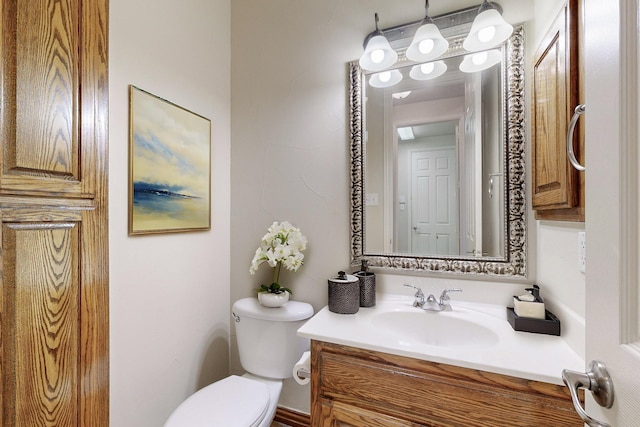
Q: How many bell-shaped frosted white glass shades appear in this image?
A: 3